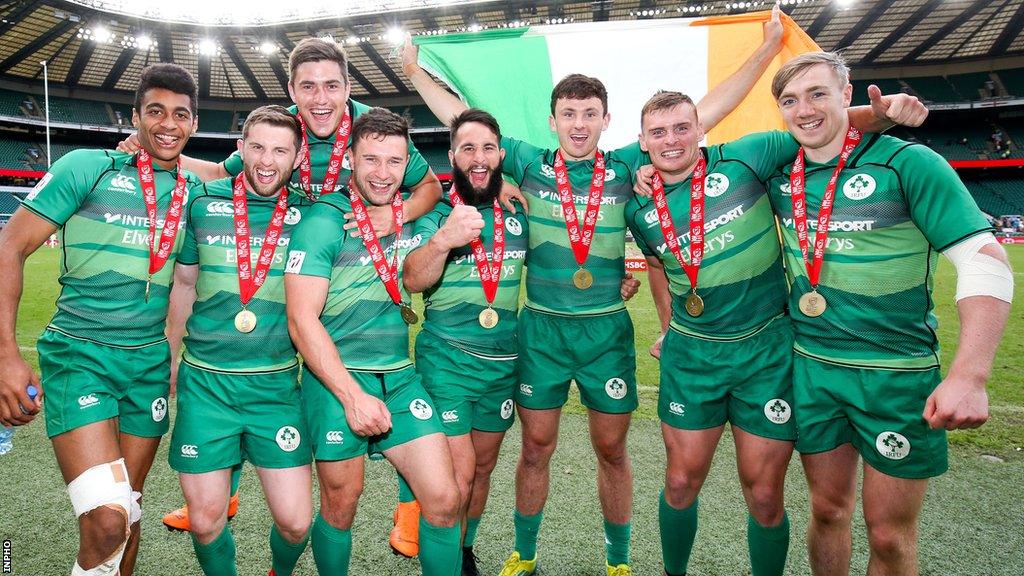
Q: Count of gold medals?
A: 7